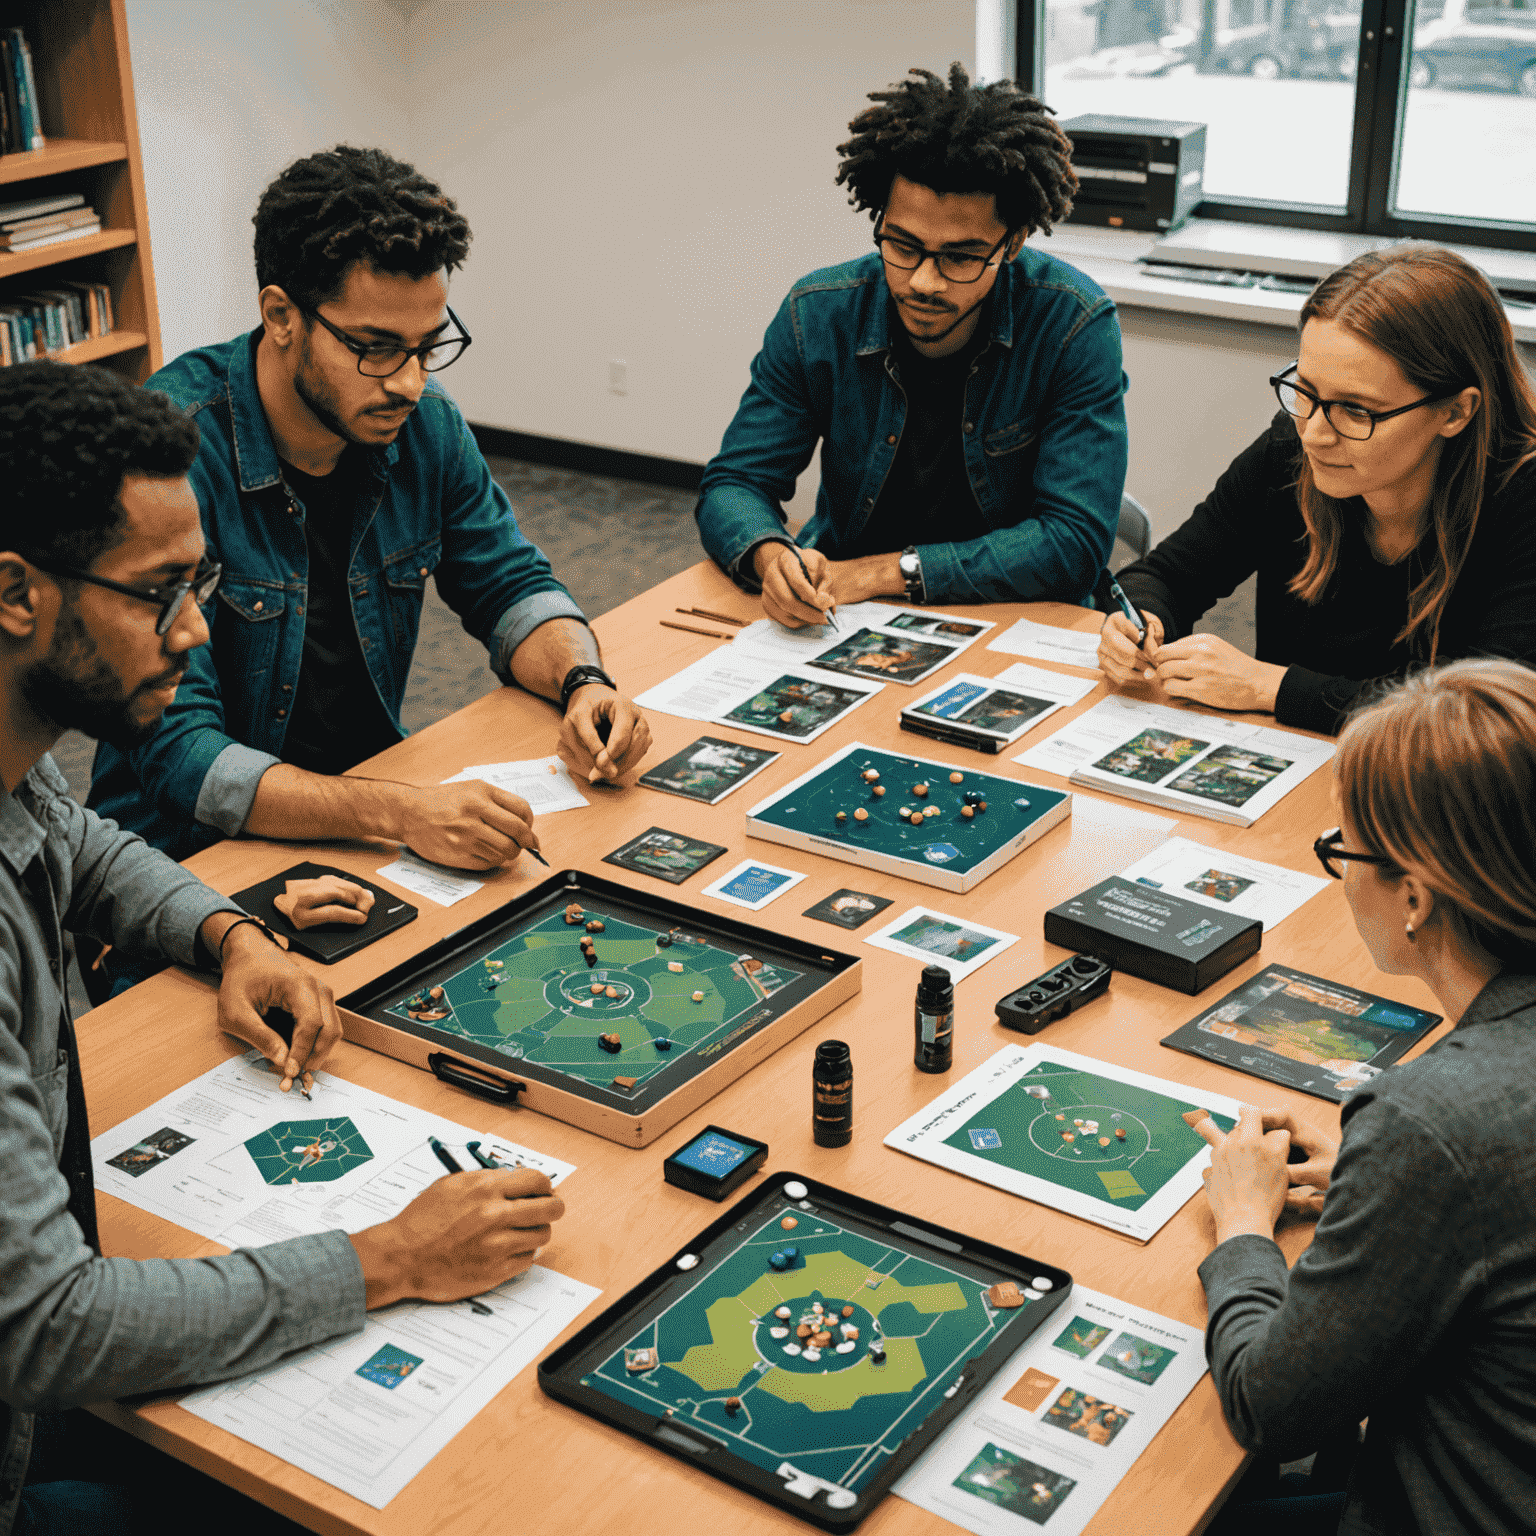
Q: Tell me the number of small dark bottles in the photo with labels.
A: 2